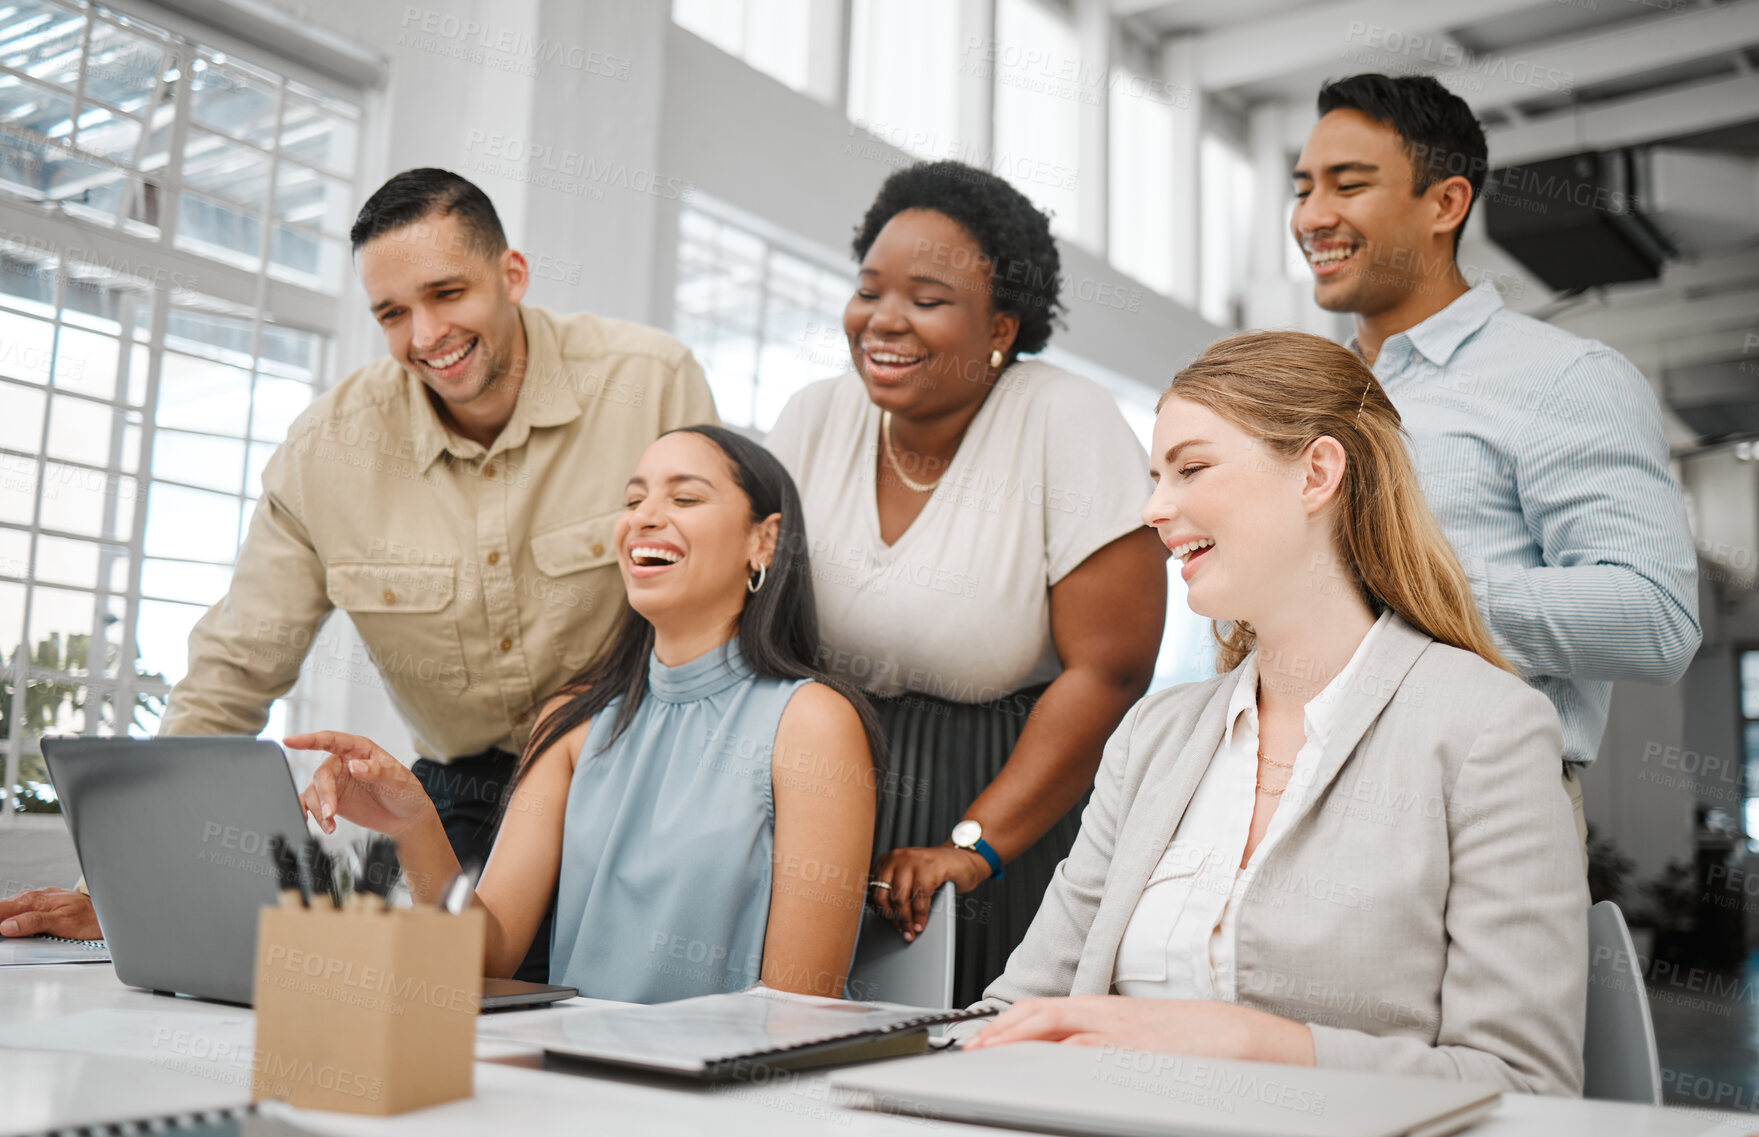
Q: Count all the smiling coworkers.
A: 5